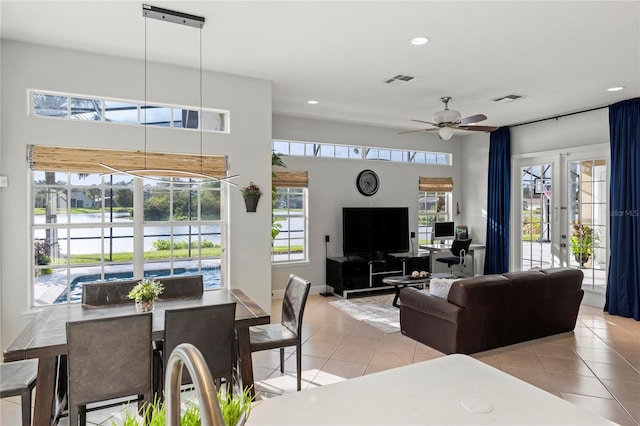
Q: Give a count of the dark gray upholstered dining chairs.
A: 6